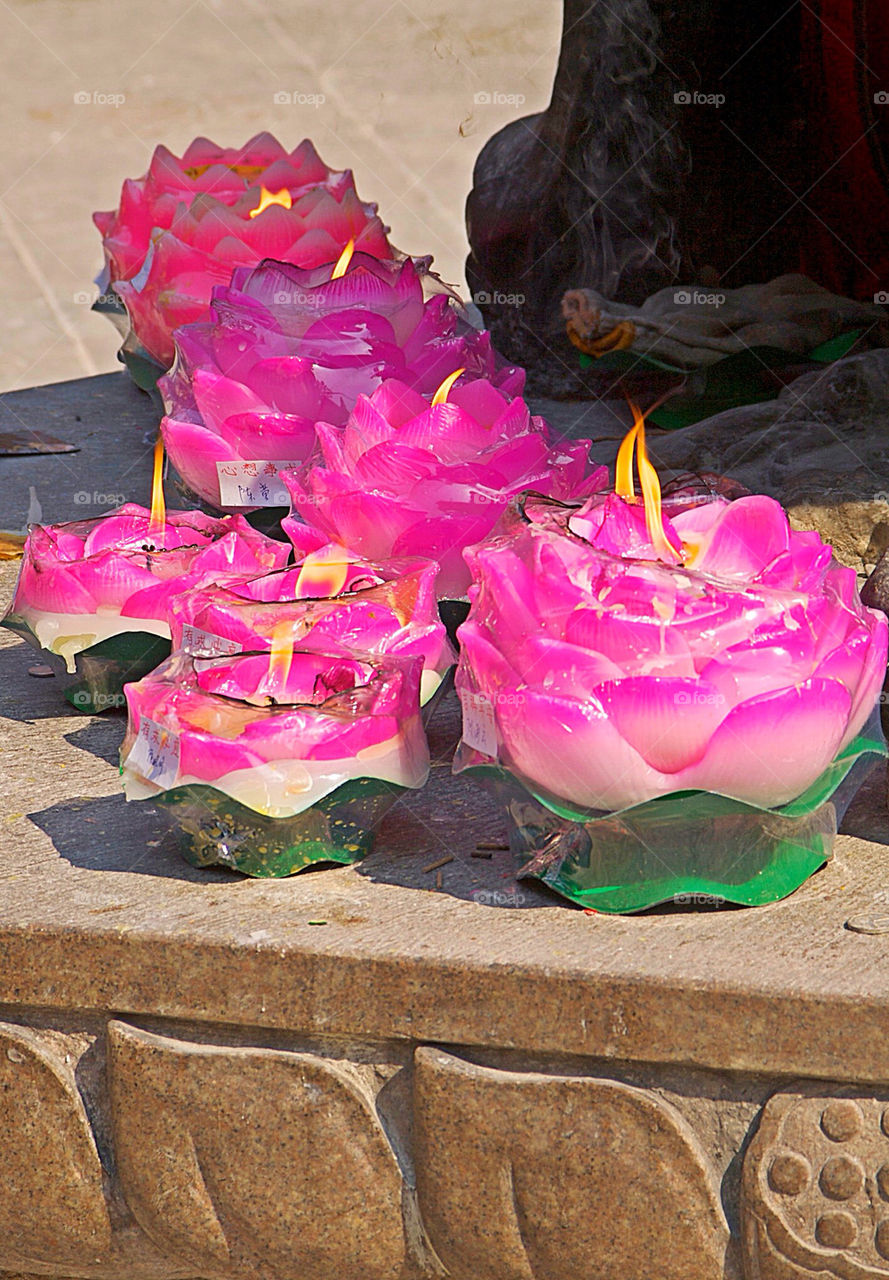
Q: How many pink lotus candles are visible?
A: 8